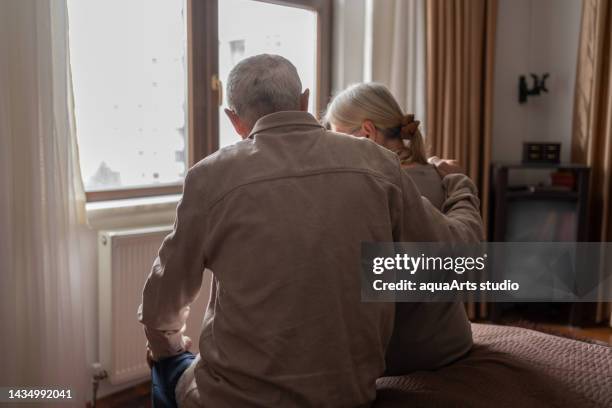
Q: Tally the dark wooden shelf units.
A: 1